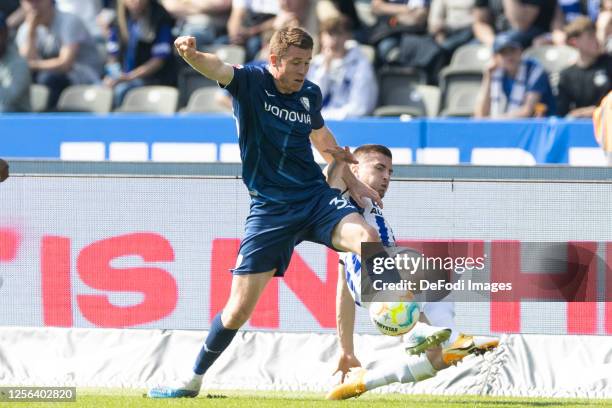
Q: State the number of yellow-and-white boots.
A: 2